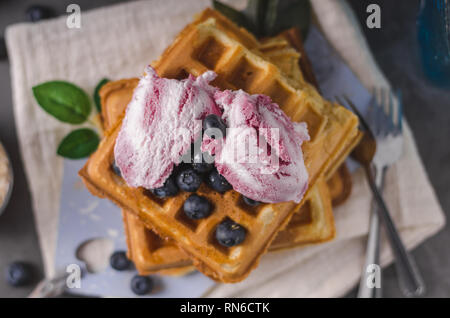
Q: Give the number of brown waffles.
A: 3